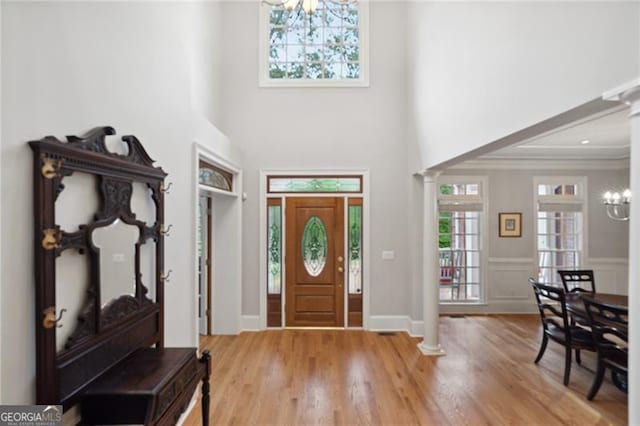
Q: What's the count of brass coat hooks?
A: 6